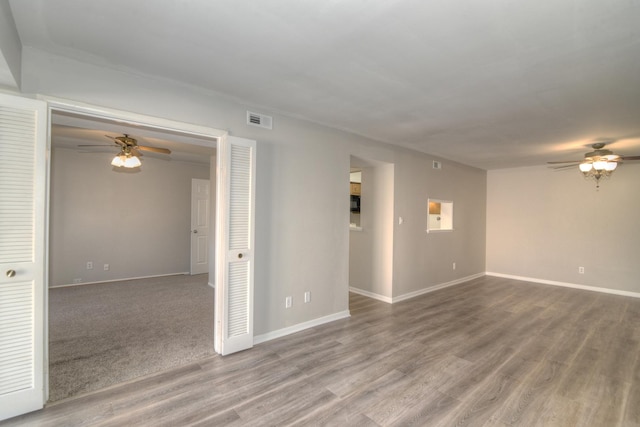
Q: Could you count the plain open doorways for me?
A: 1